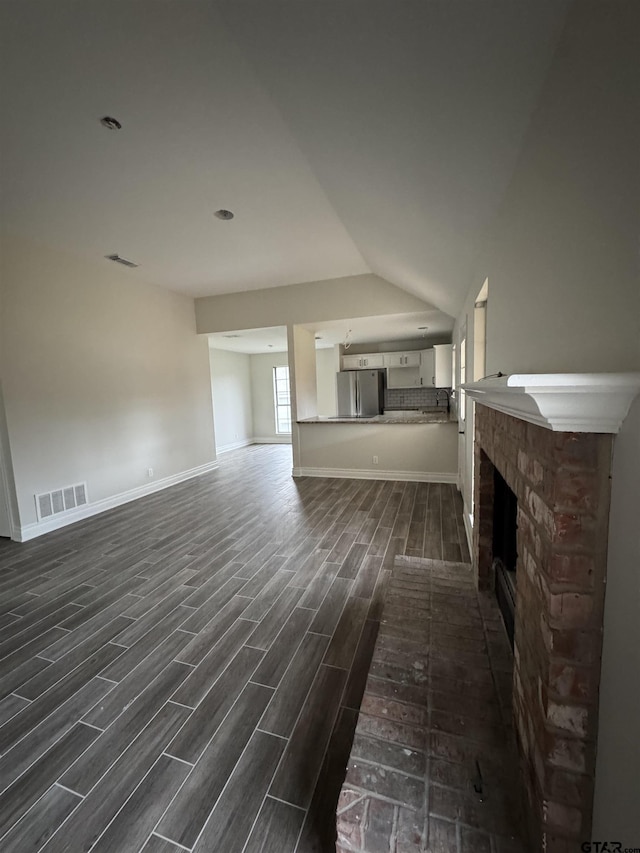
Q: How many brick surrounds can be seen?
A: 1